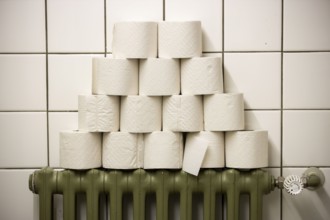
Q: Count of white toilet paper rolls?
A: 14